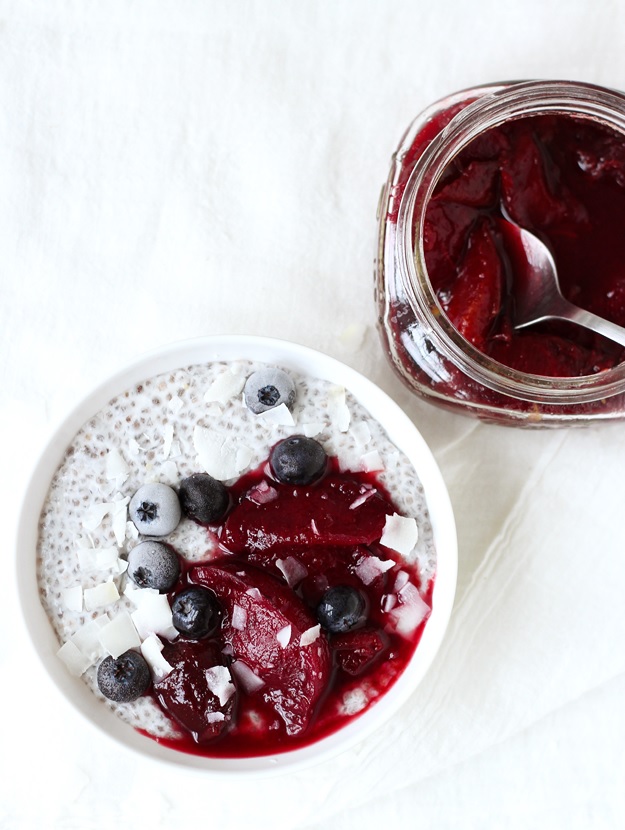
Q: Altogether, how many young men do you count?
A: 0